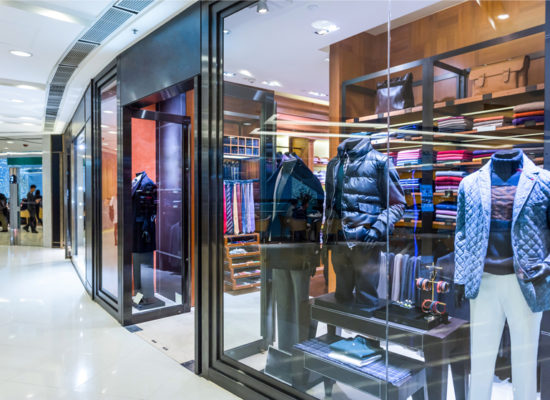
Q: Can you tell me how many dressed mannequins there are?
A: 4